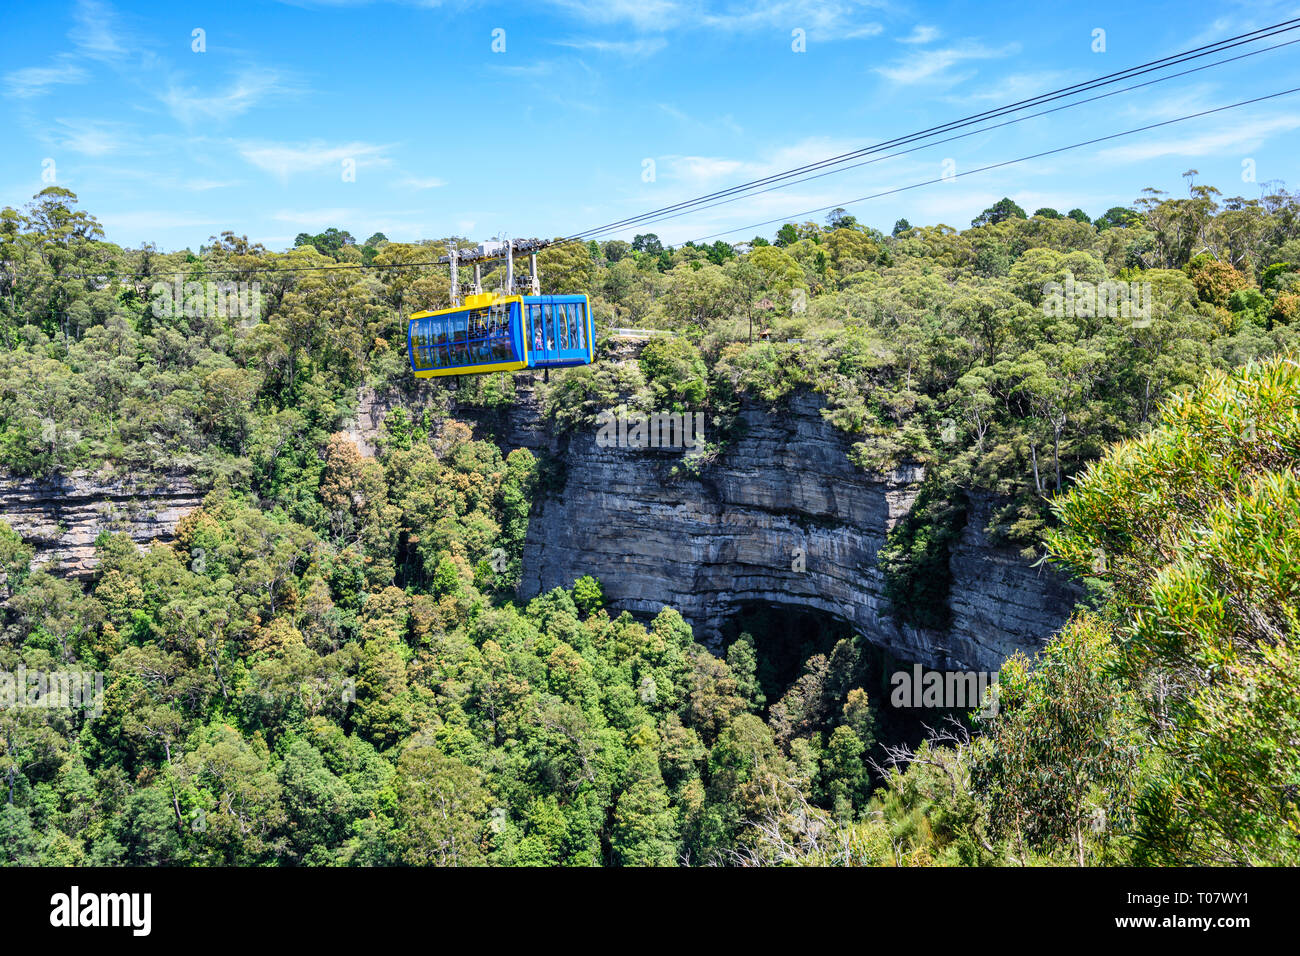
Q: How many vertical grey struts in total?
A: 4